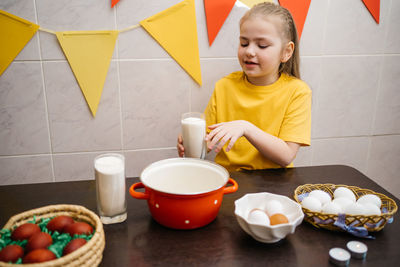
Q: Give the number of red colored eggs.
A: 7